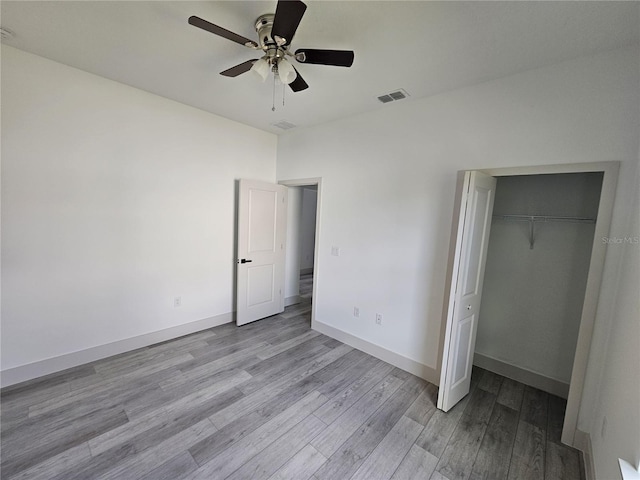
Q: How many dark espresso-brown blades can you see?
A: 5